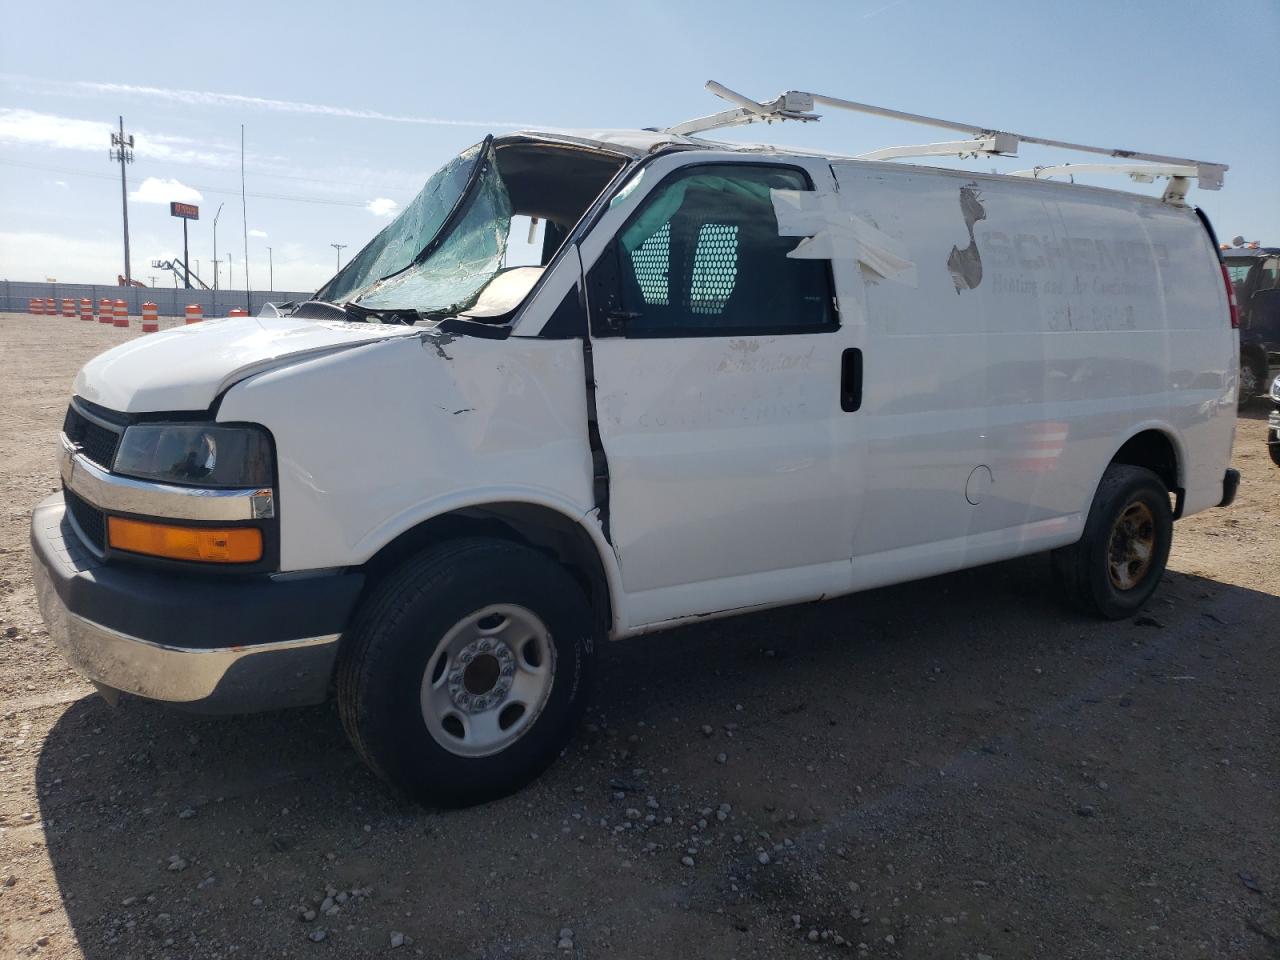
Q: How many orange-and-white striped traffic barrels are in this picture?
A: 9